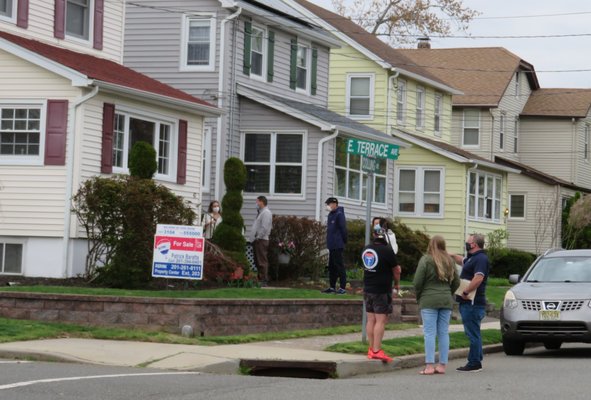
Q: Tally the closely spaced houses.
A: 4